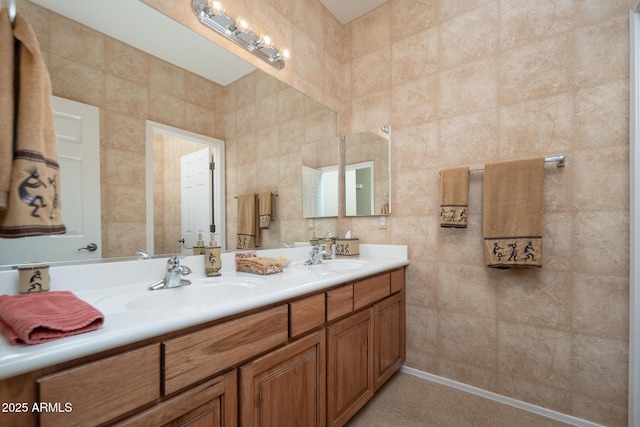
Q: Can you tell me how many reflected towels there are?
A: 2